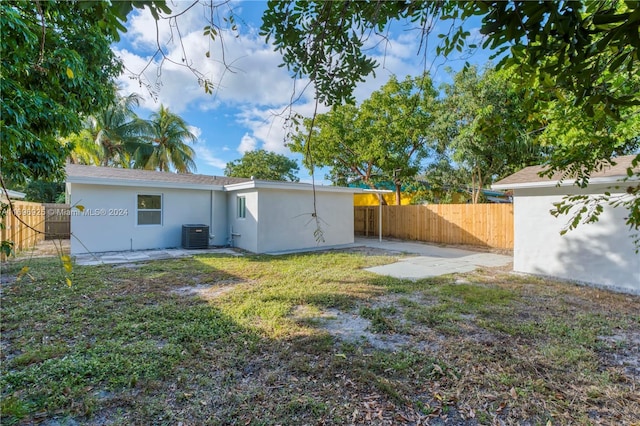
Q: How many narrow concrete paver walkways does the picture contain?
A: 1